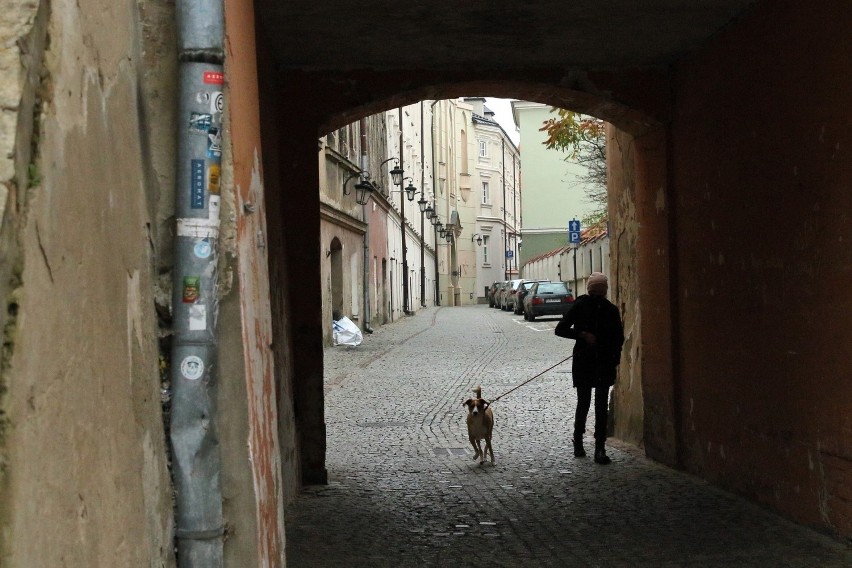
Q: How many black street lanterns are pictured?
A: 10